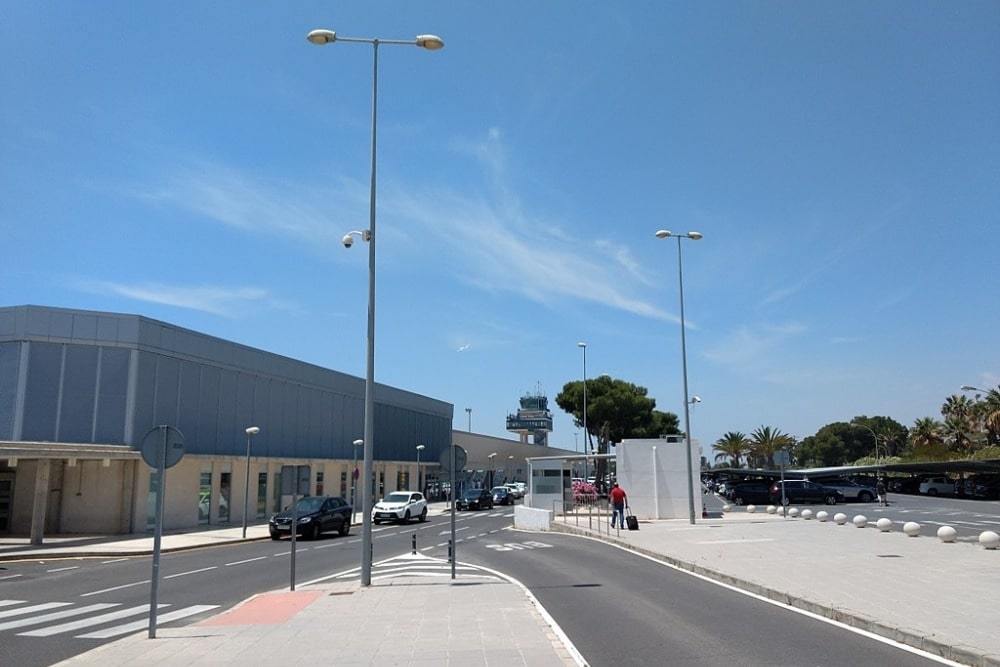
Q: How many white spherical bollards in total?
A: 13